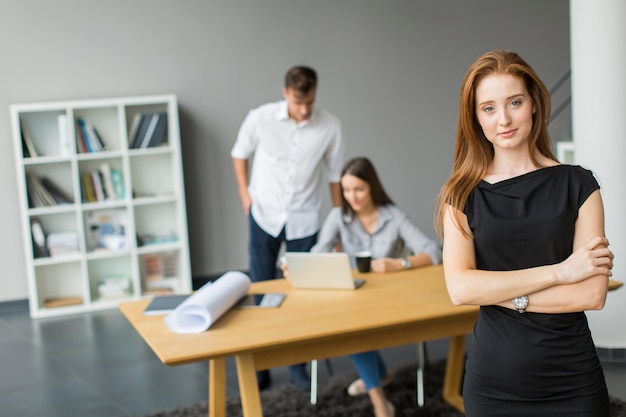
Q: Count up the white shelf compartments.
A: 12